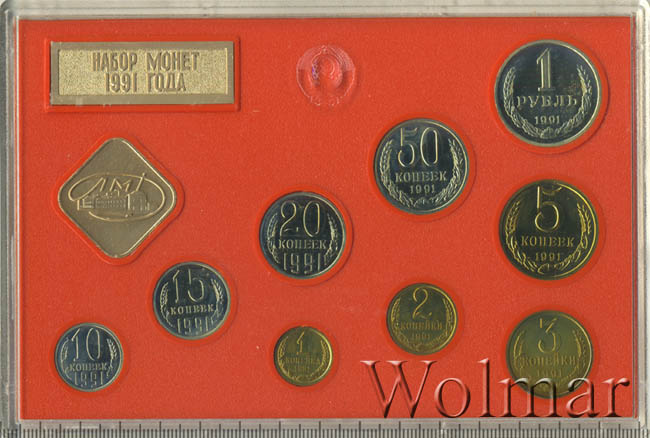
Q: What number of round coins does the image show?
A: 9